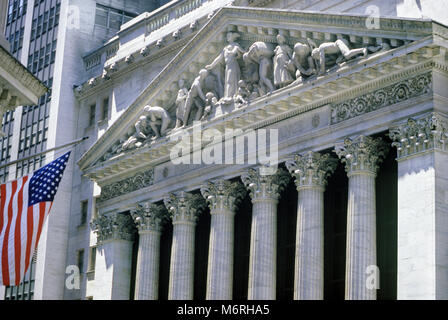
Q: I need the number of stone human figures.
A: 11